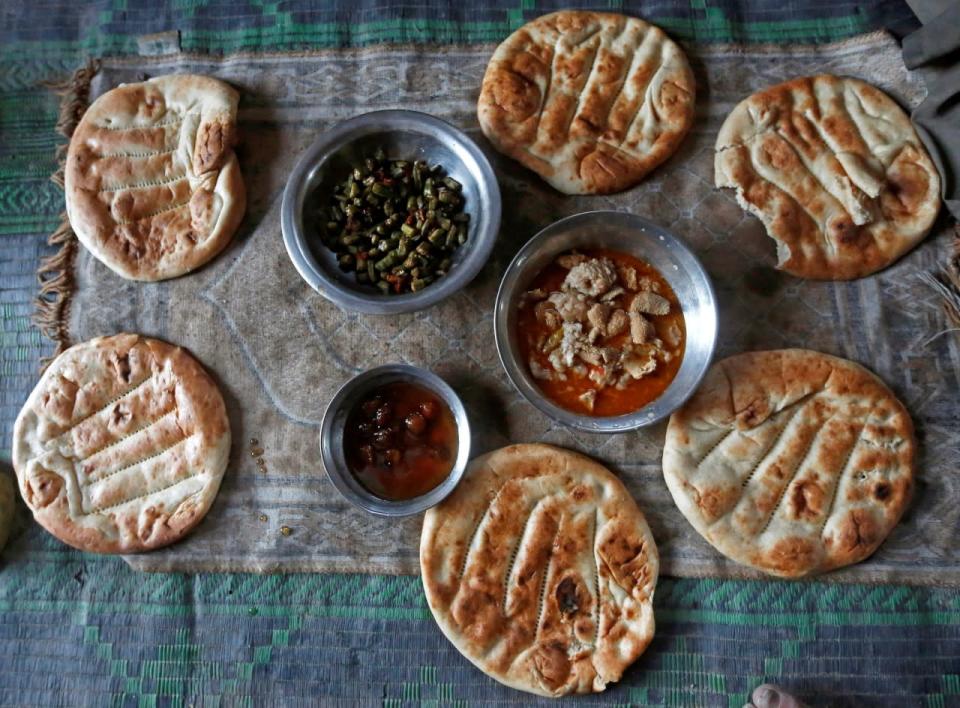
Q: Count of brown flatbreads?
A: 6